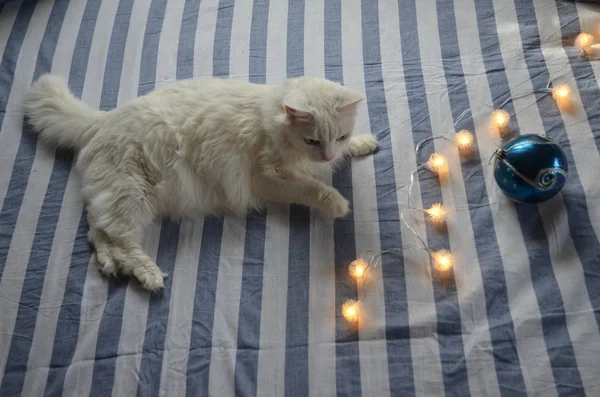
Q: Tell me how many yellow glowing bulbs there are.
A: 9